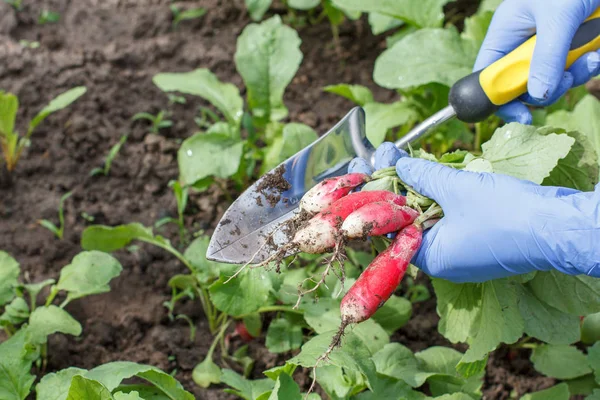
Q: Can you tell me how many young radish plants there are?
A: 4